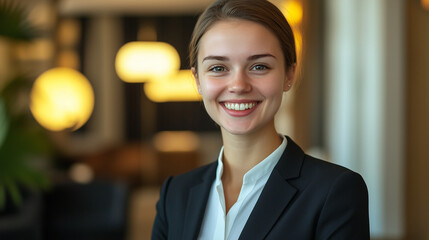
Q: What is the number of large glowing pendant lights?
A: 3